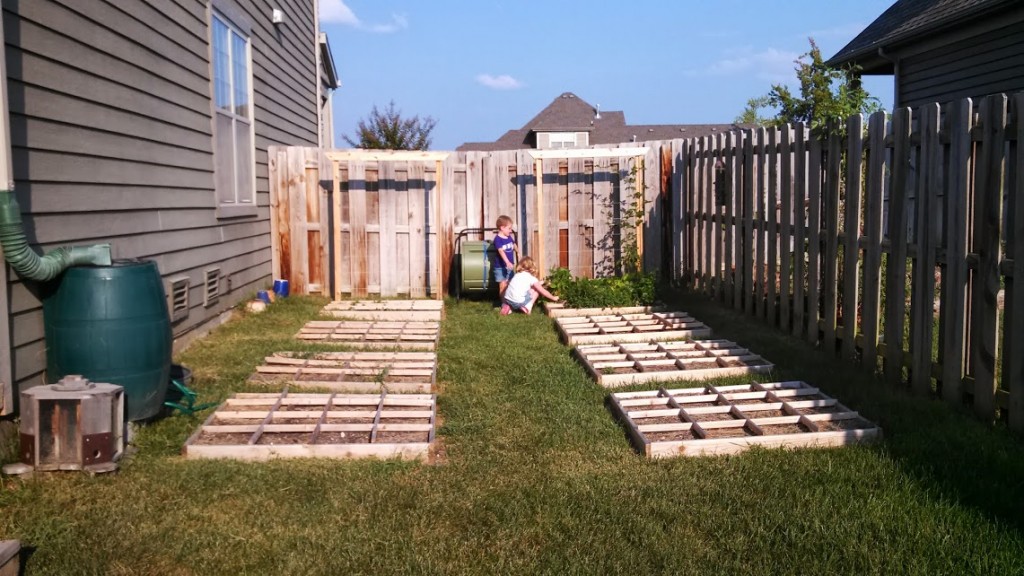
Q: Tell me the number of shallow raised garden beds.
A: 8